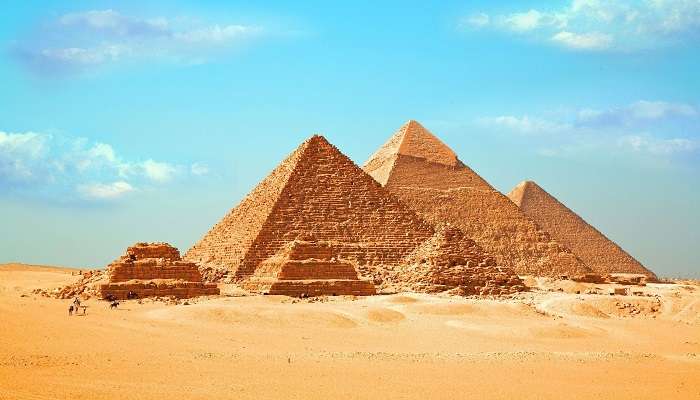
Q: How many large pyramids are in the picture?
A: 3